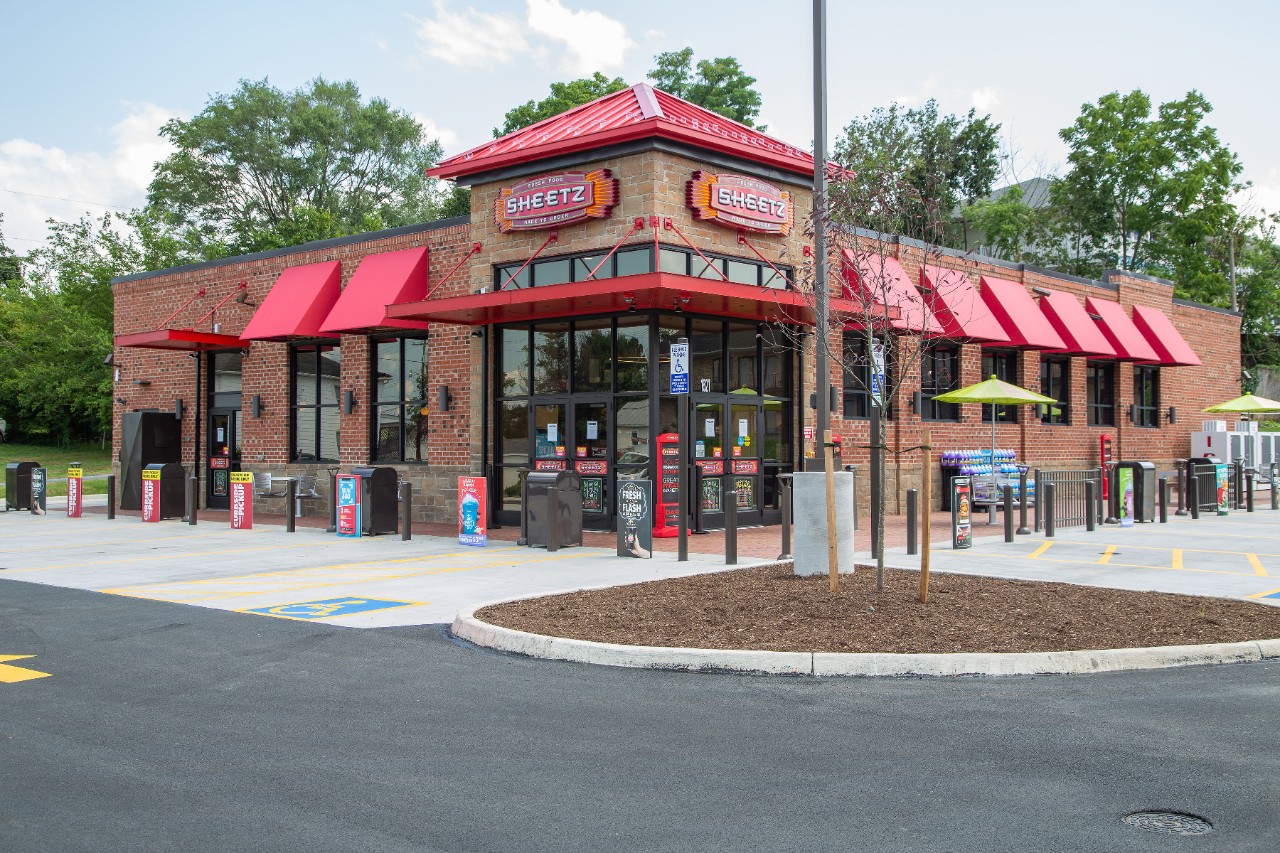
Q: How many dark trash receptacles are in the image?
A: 6